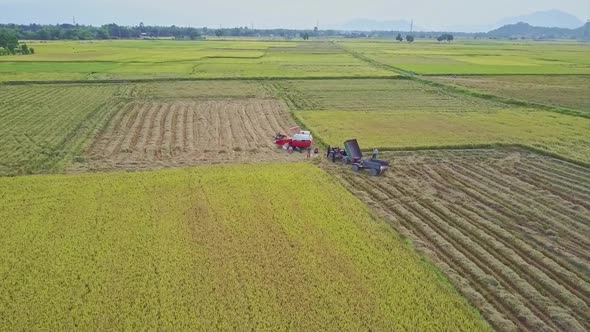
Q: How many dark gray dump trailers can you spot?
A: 2